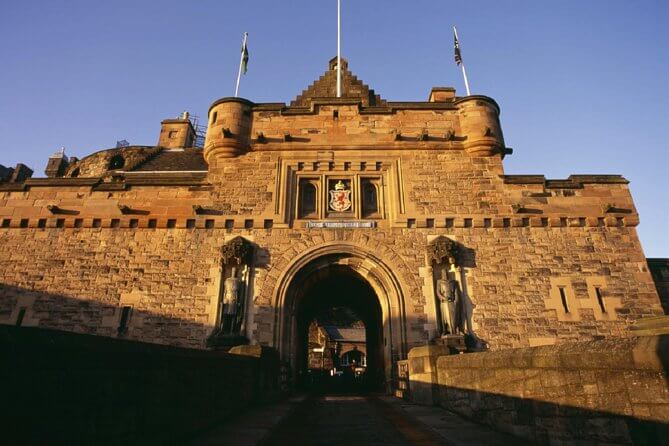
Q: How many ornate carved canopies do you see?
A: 2